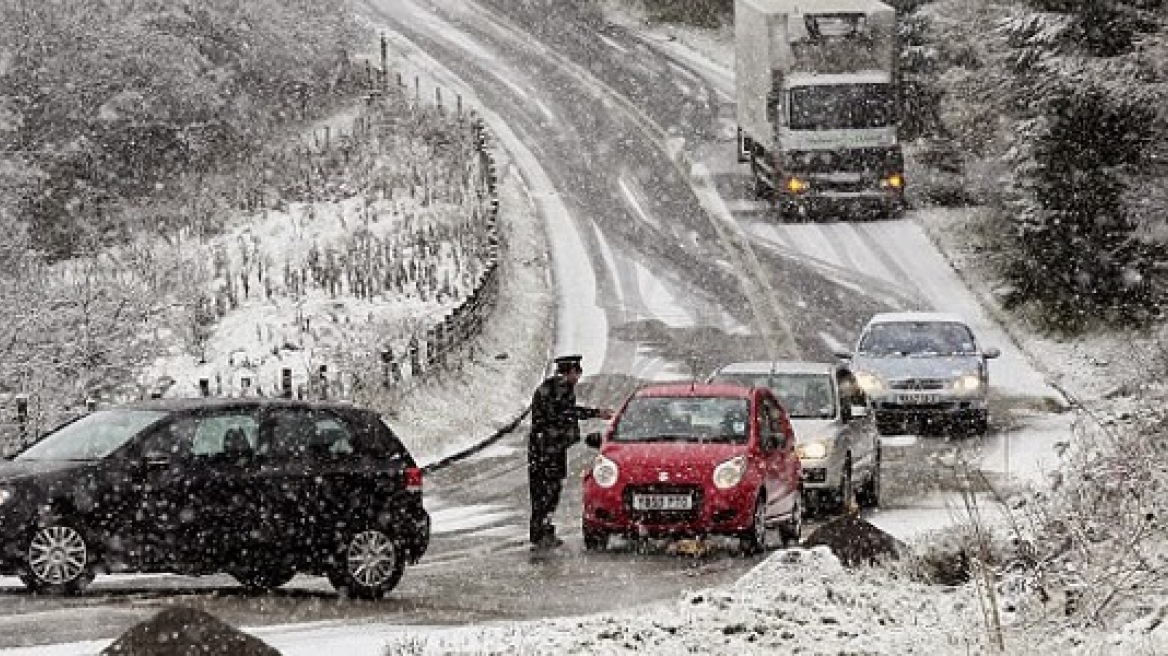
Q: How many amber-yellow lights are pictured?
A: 2